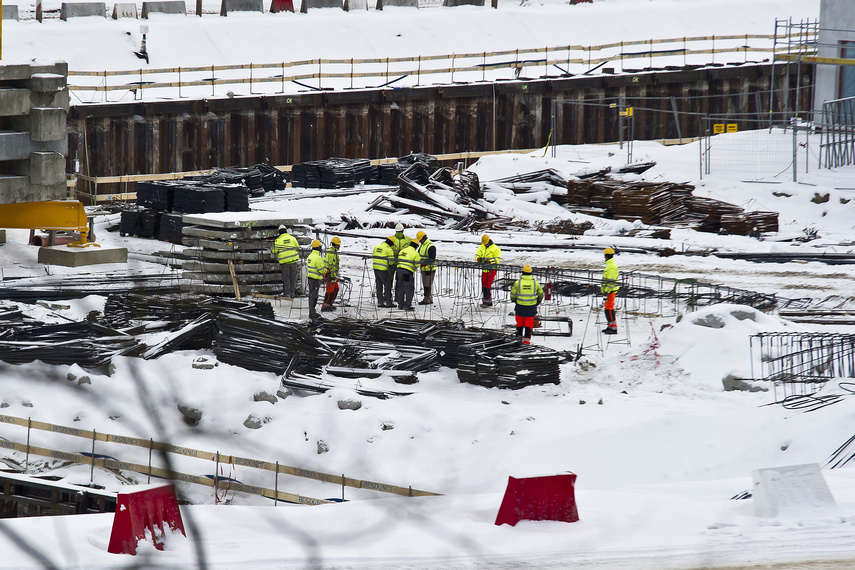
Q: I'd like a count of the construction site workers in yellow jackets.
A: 10